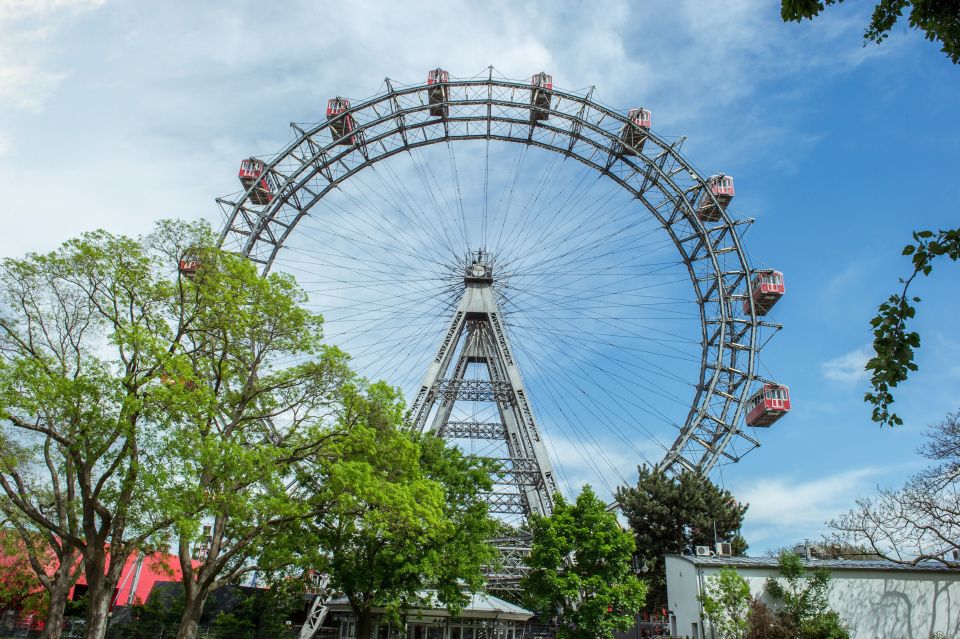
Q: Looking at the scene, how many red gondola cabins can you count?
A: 9